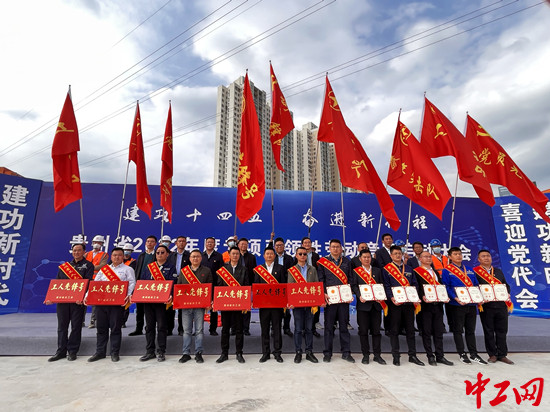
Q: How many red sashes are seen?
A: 13